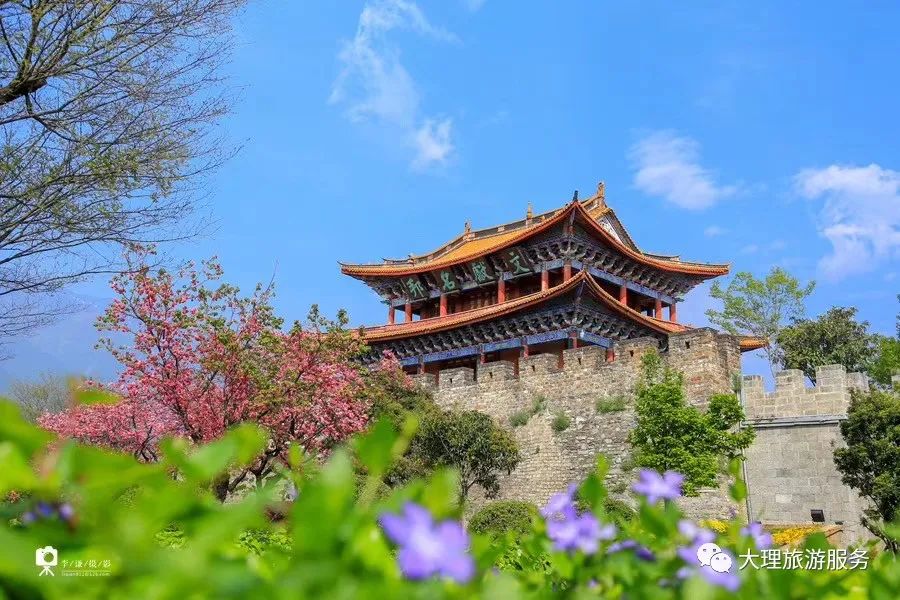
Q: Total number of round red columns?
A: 14